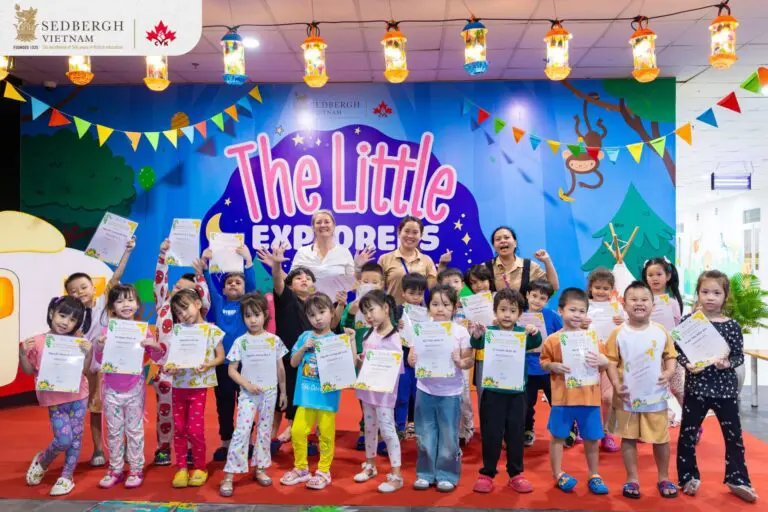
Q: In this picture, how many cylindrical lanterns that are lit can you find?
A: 10